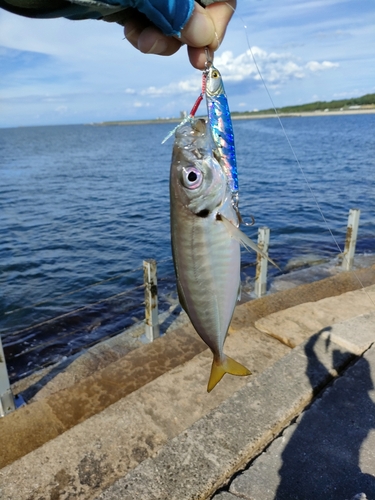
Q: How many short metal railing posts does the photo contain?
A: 4